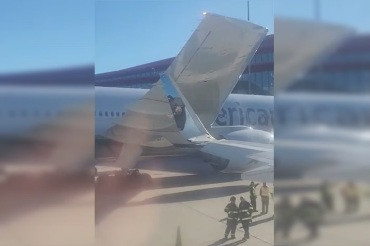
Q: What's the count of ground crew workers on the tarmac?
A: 4